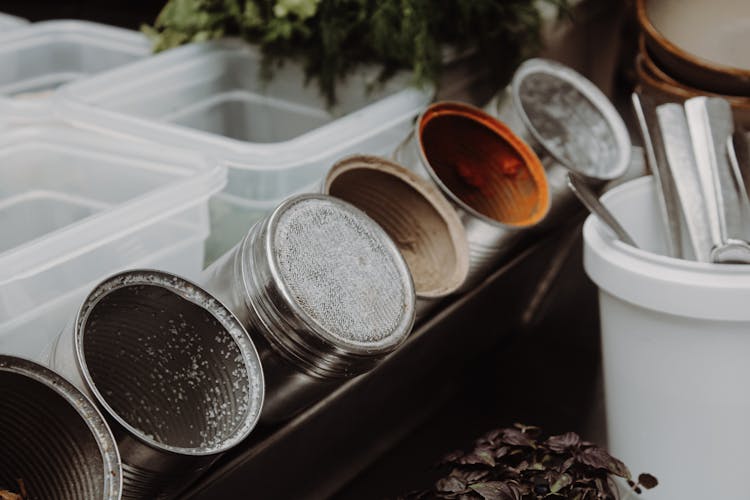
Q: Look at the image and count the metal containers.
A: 6